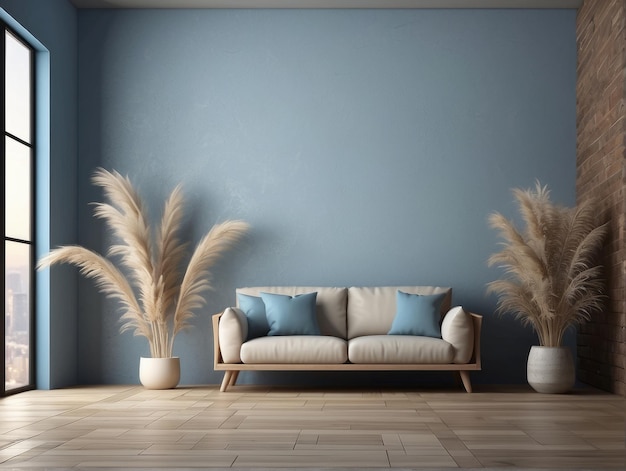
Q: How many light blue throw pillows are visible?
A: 3